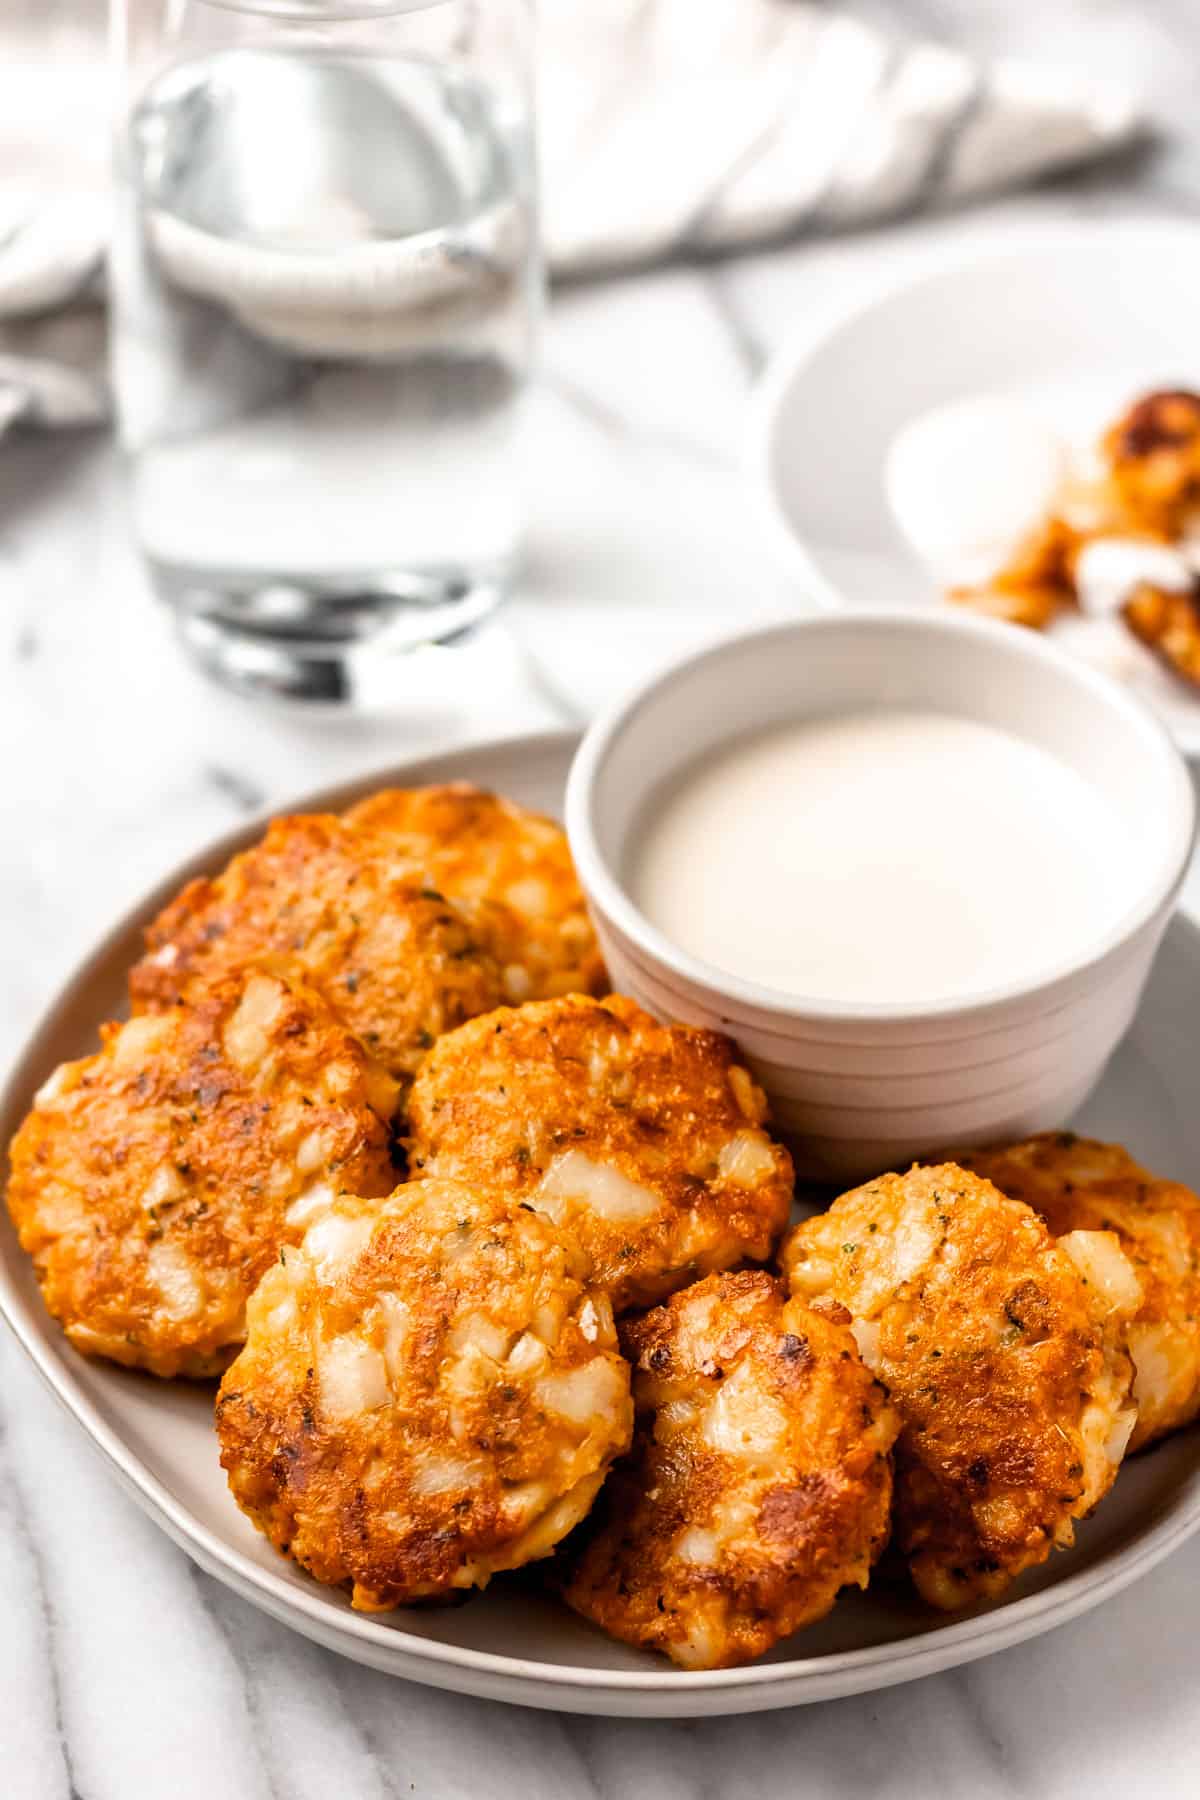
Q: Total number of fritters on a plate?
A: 8